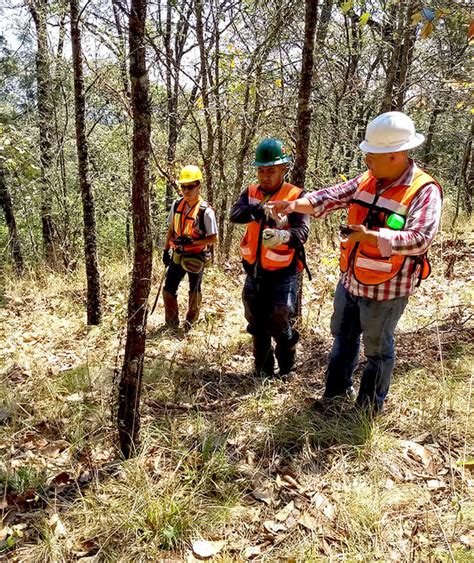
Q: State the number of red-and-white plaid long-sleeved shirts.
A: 1